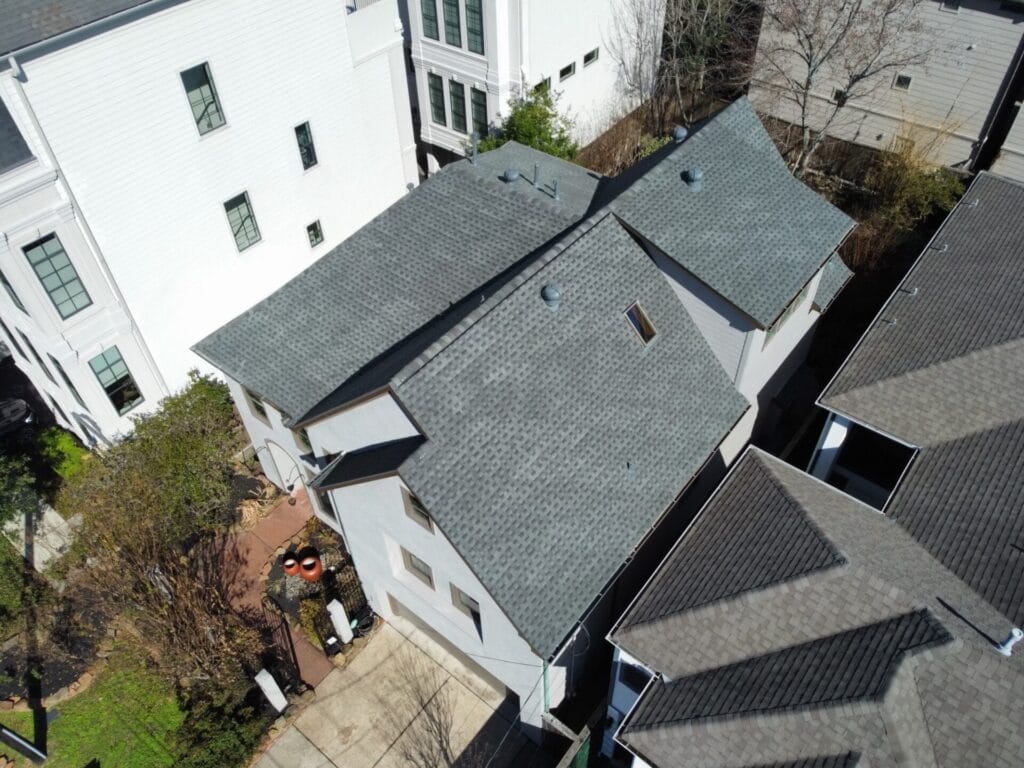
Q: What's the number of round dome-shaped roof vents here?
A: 4